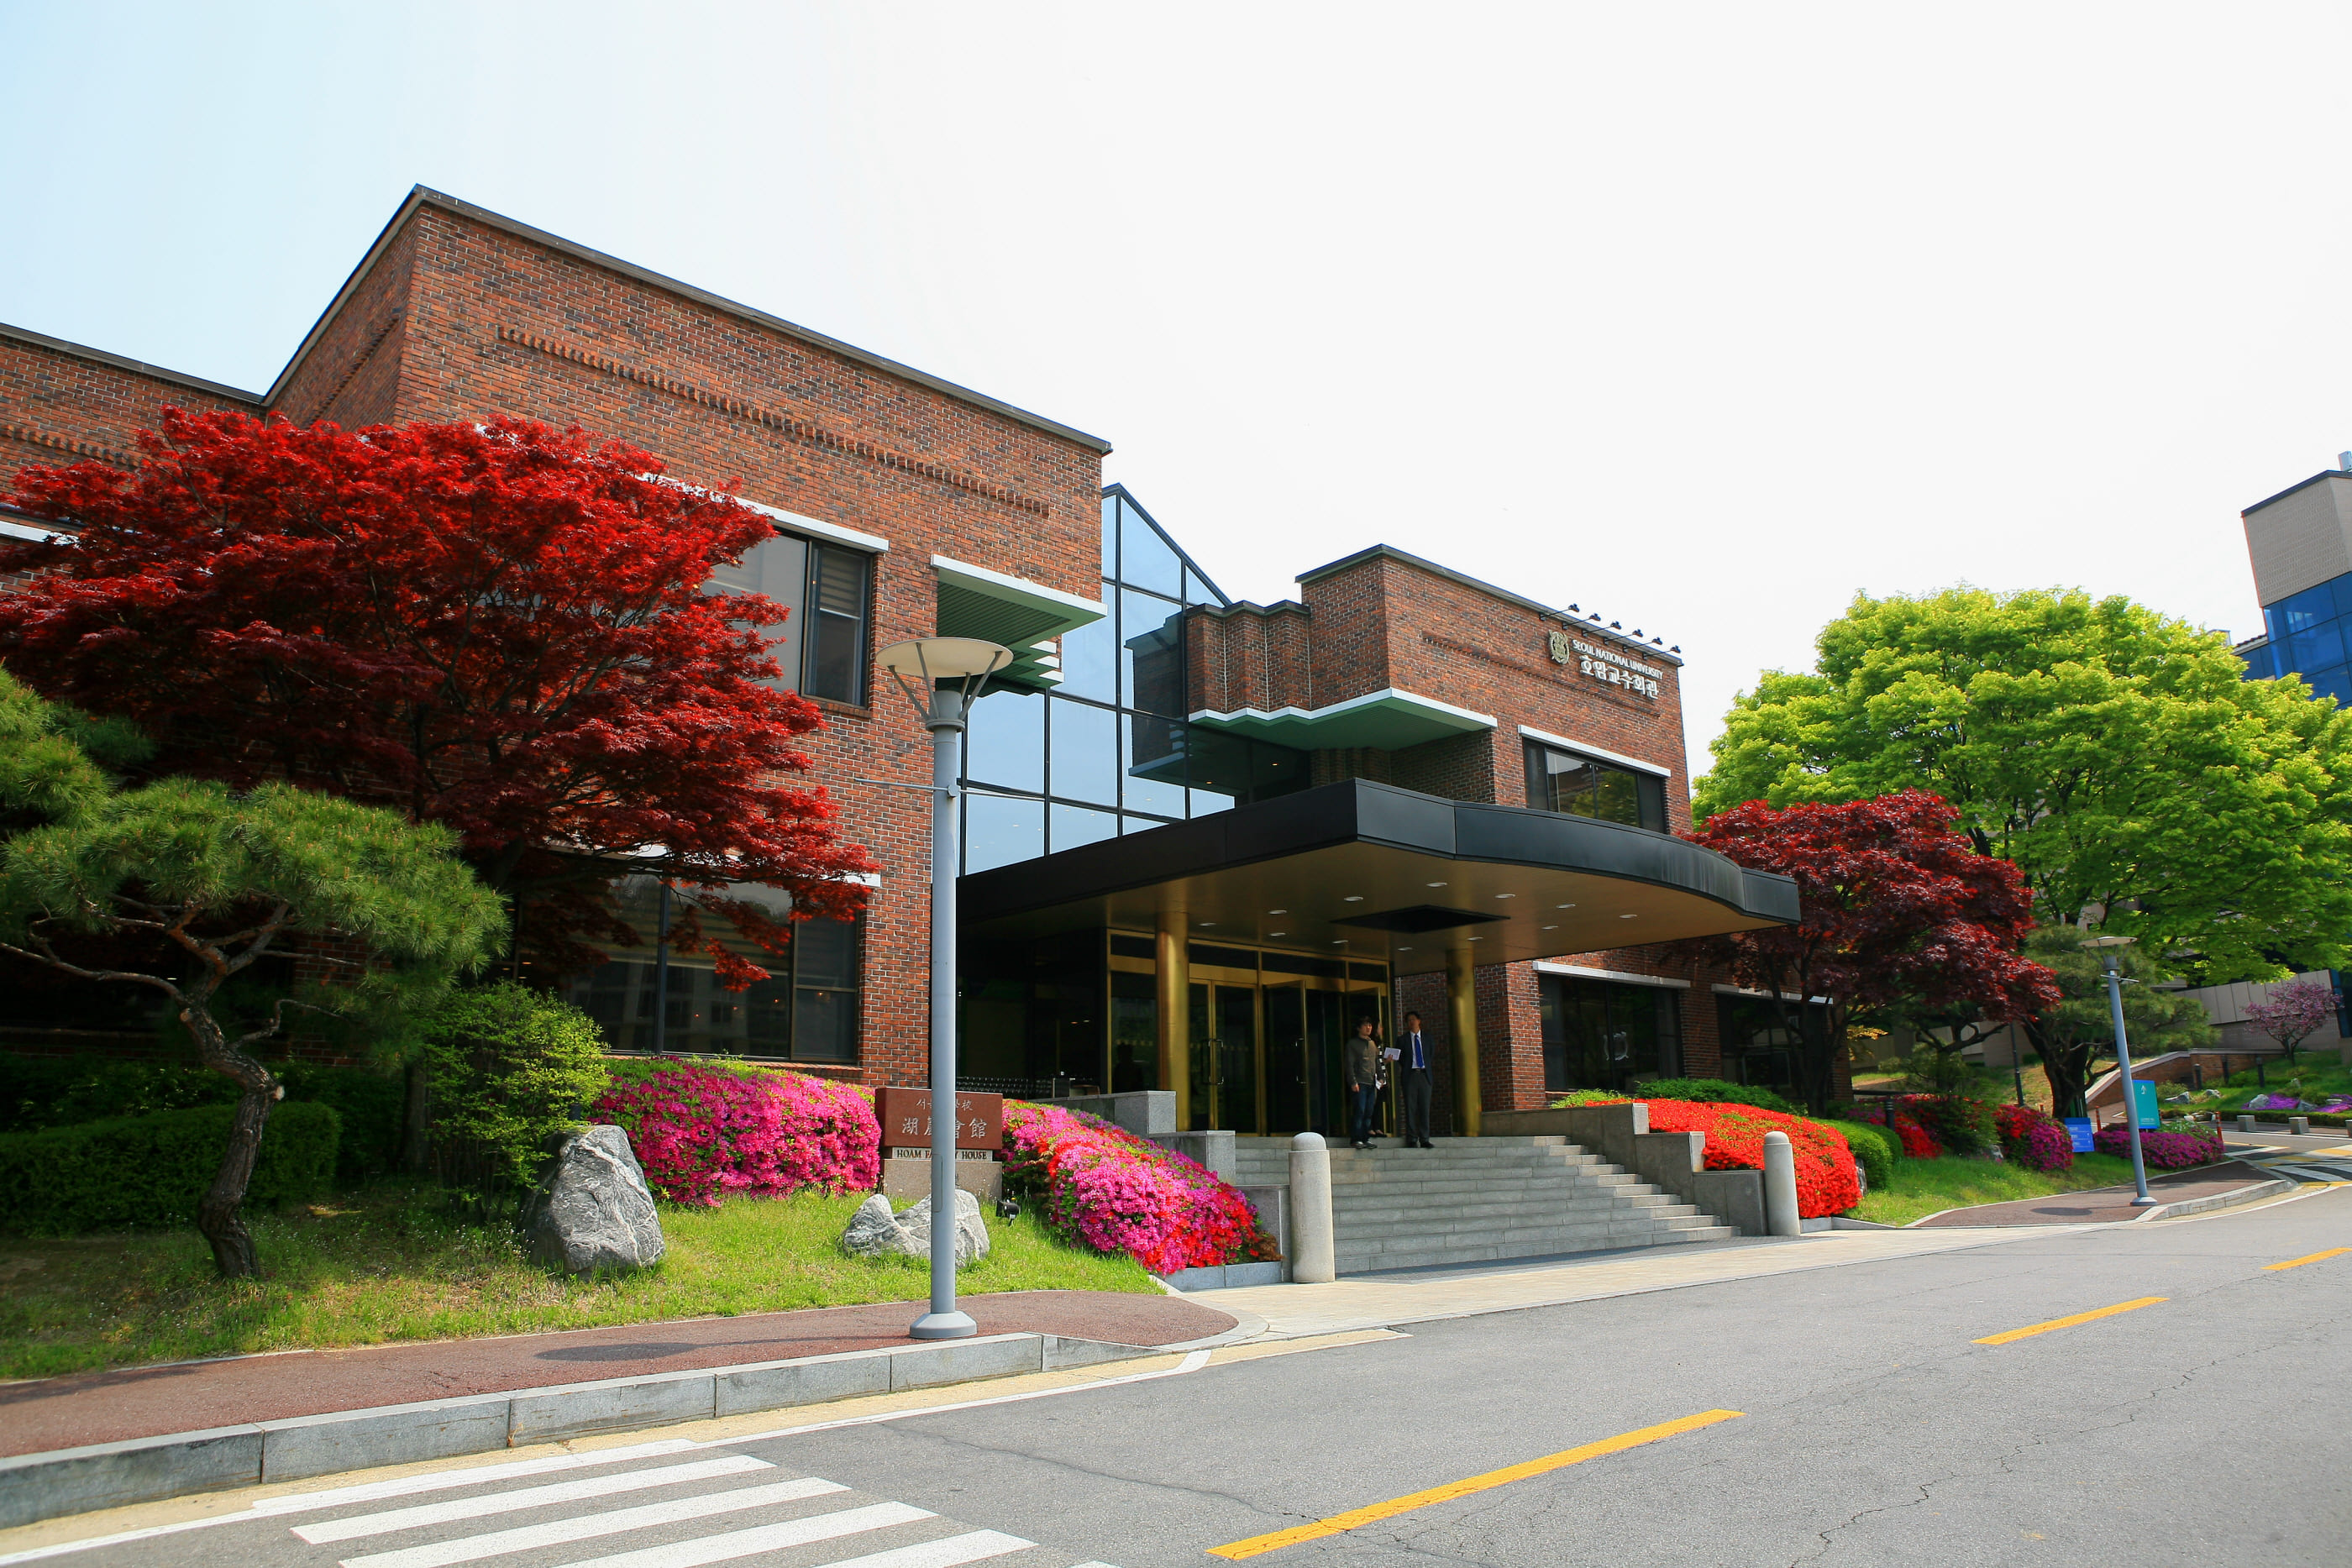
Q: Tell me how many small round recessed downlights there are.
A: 12